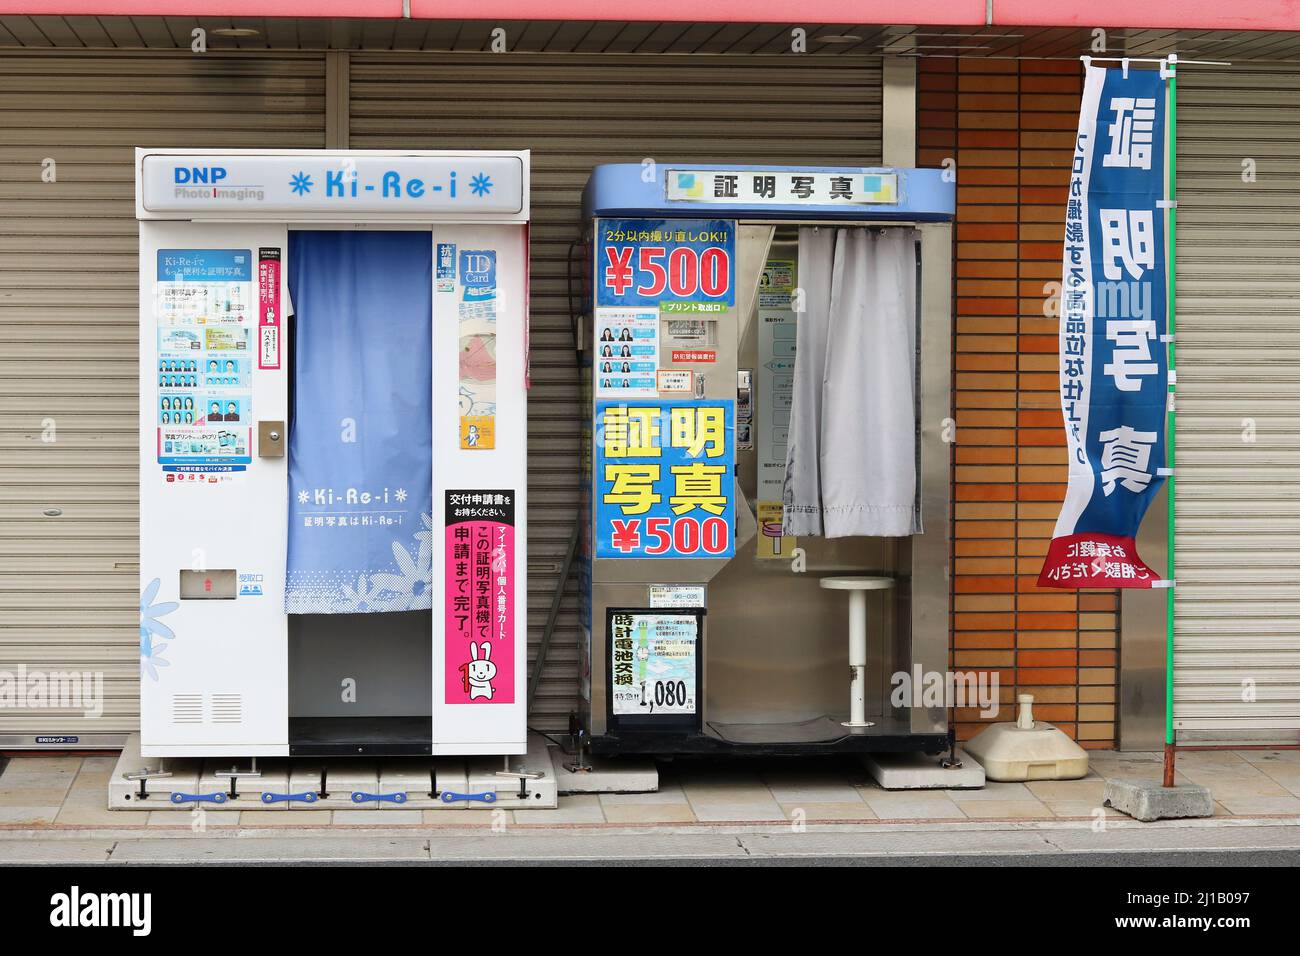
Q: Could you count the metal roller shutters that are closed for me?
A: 3